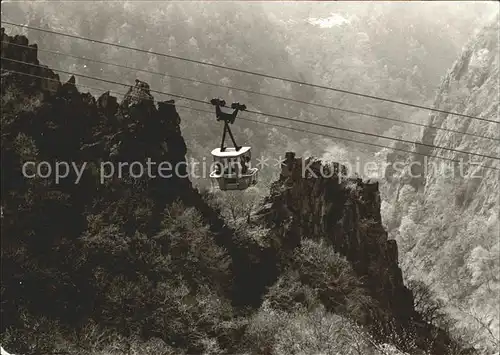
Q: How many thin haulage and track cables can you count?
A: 4